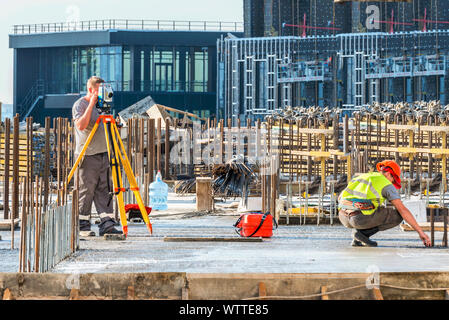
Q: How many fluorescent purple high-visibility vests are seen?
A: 0